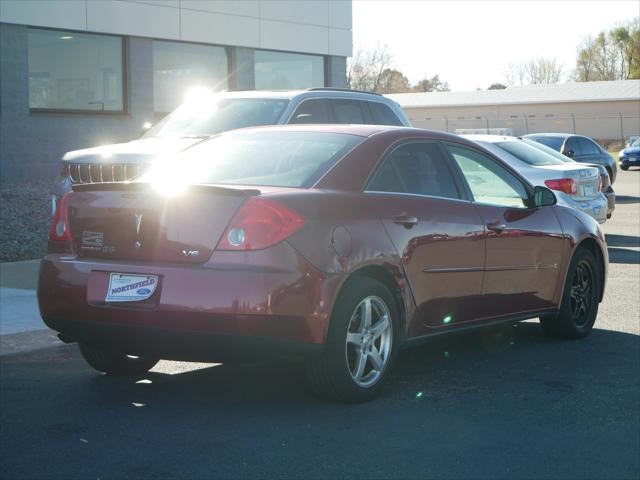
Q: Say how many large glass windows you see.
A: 3